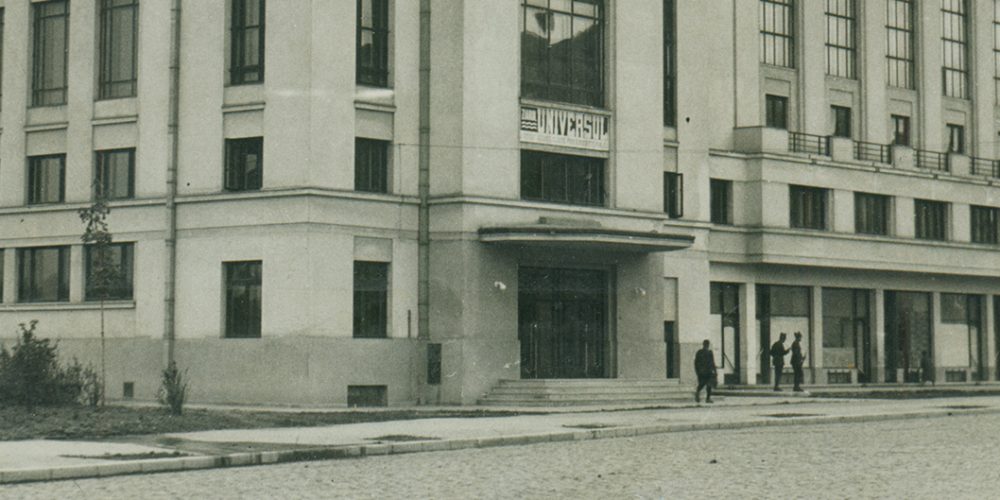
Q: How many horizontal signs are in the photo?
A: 1